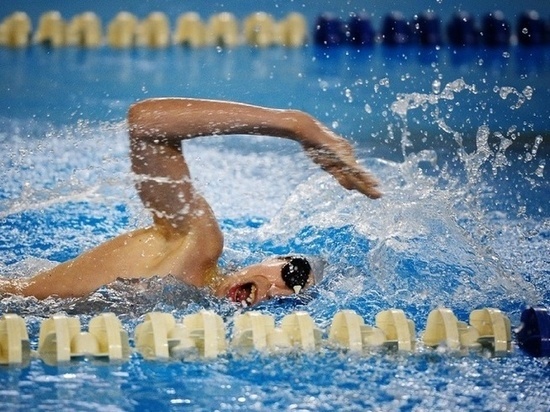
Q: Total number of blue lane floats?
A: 8